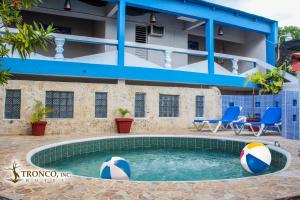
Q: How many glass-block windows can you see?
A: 6